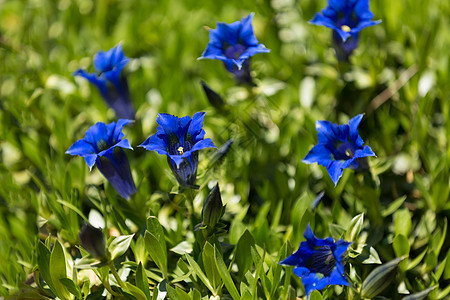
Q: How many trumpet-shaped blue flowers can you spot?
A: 7